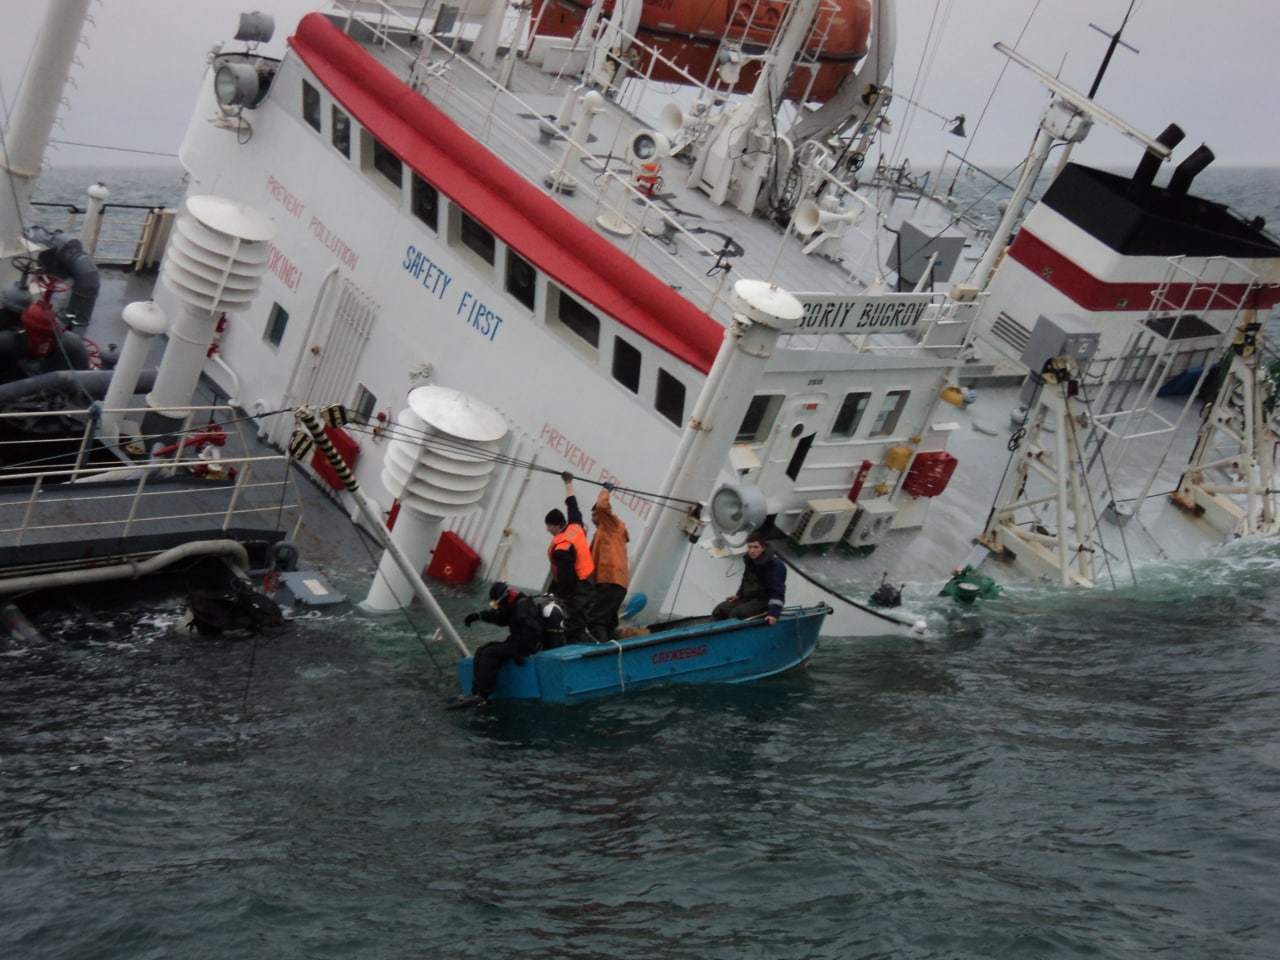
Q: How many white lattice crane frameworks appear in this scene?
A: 2